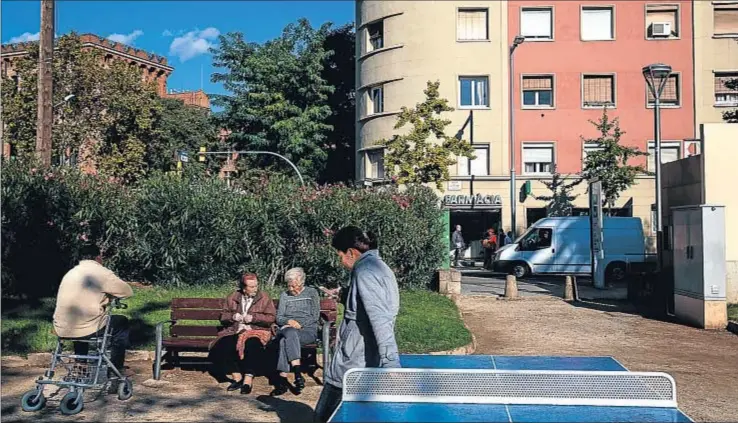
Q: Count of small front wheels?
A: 2